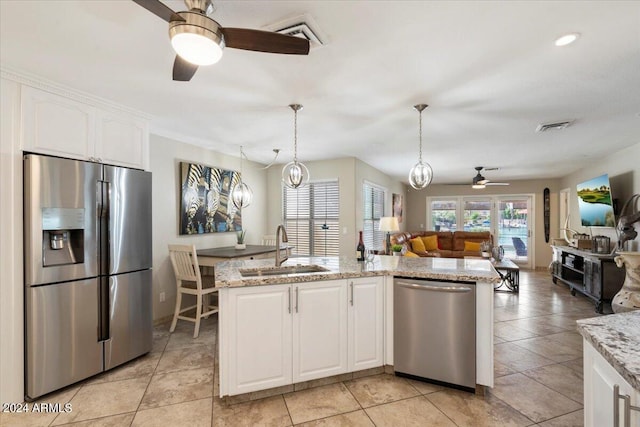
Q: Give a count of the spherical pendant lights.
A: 3